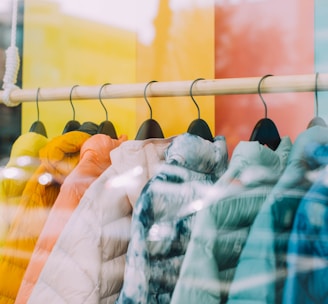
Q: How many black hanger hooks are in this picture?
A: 7